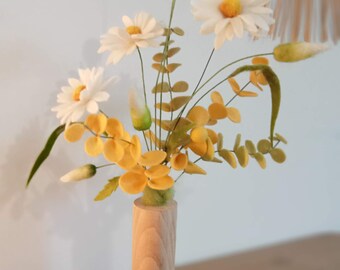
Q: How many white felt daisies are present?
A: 3